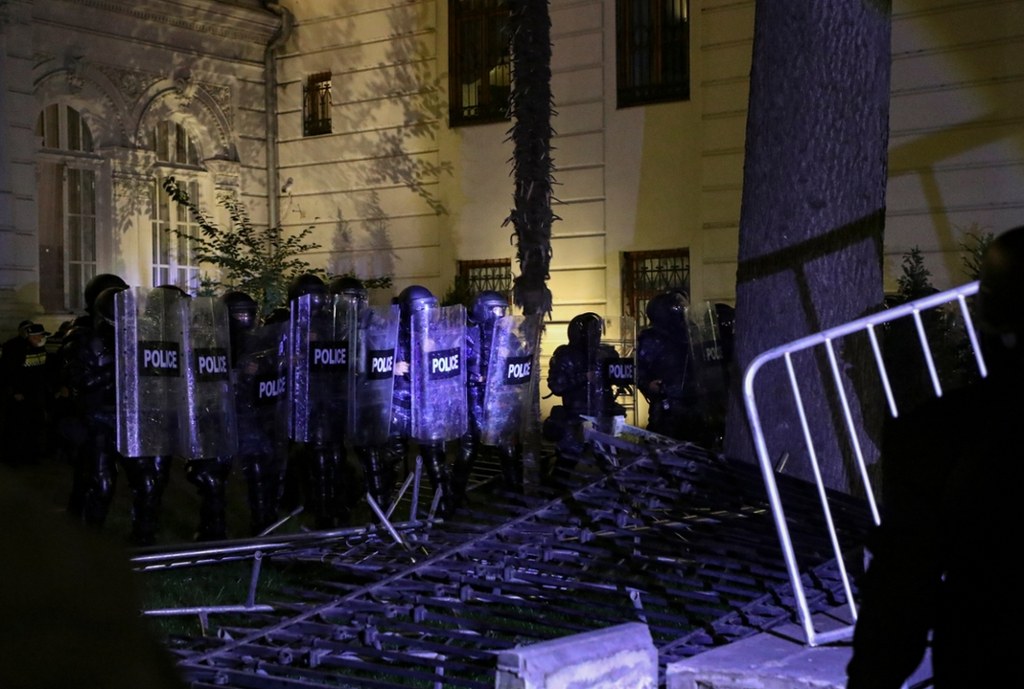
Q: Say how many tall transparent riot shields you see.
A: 9